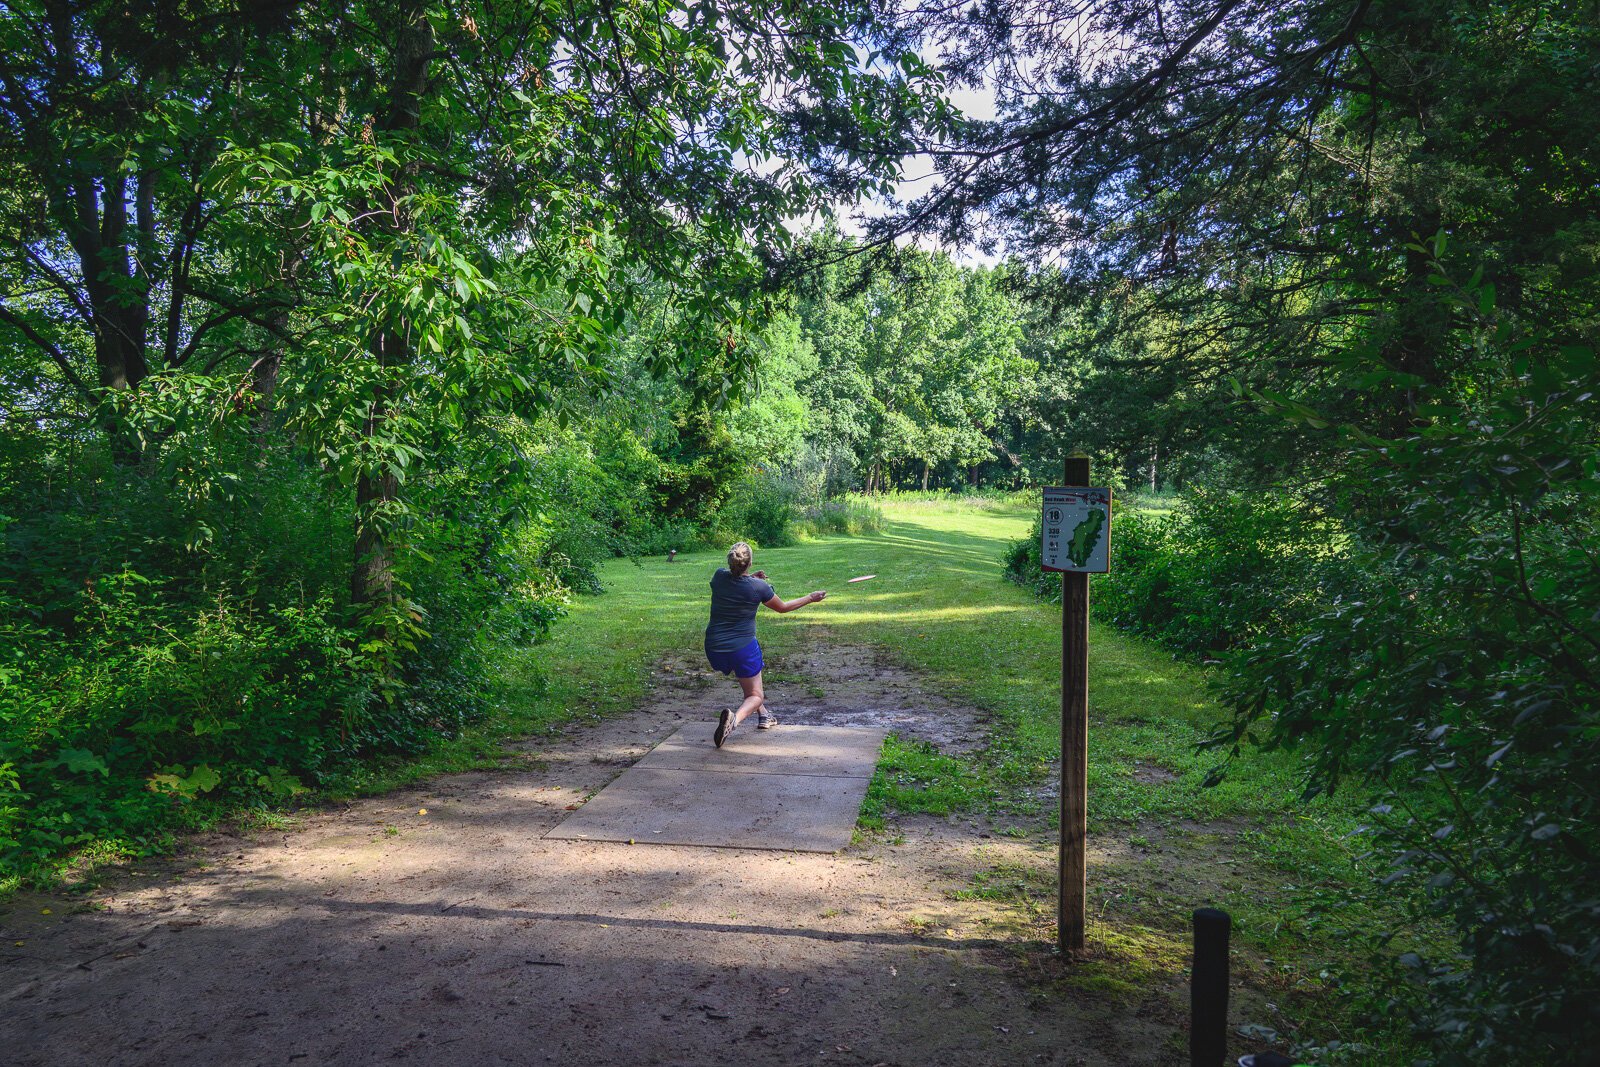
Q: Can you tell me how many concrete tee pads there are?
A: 1